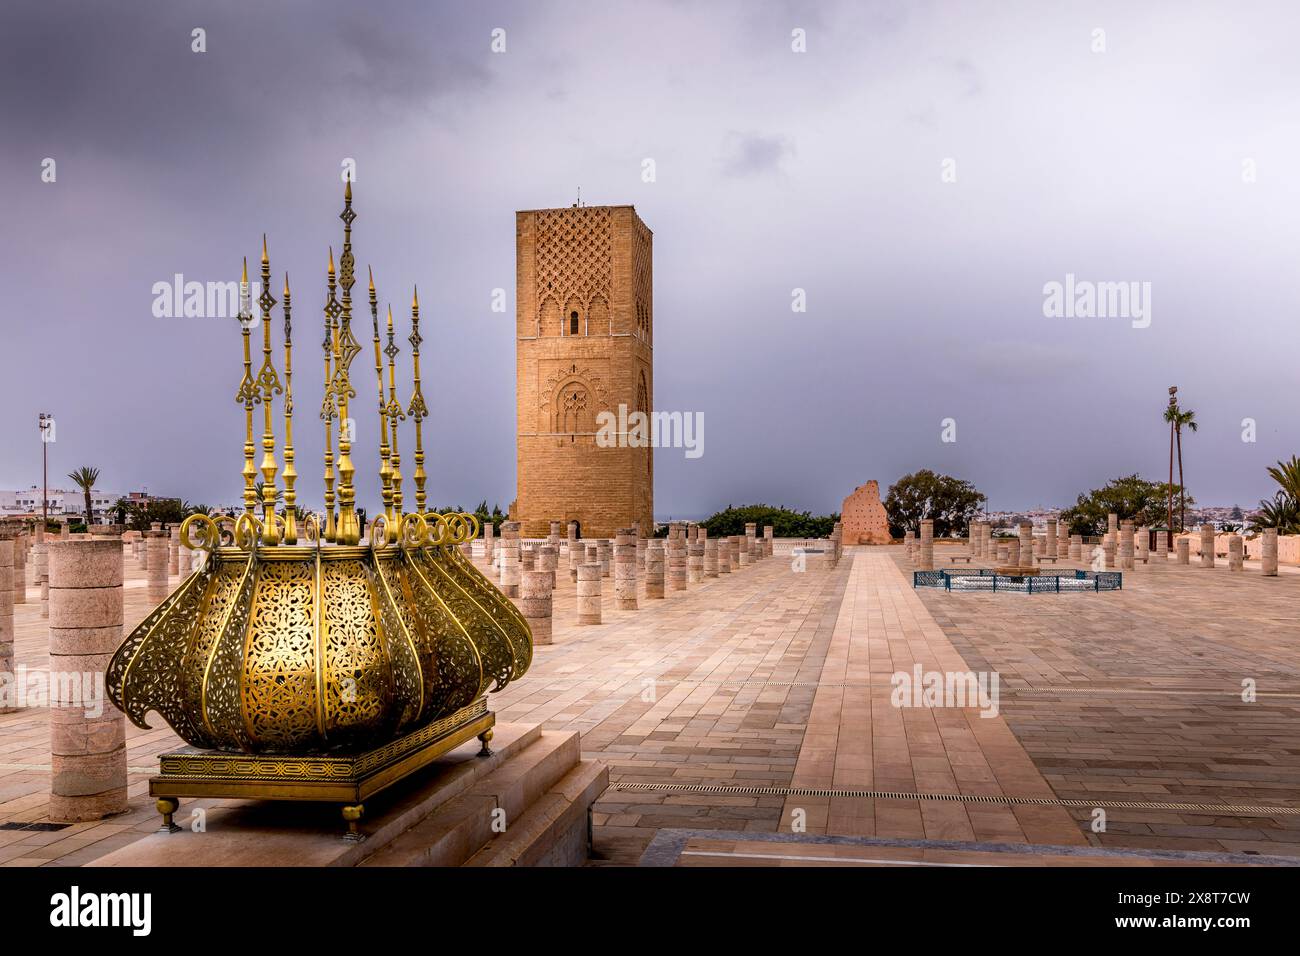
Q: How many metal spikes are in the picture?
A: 9